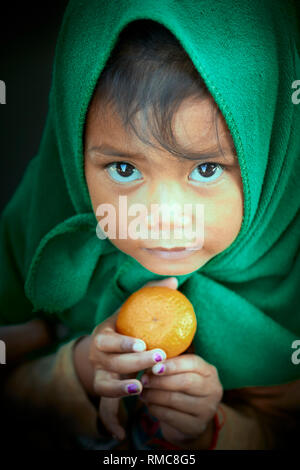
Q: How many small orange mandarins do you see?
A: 1